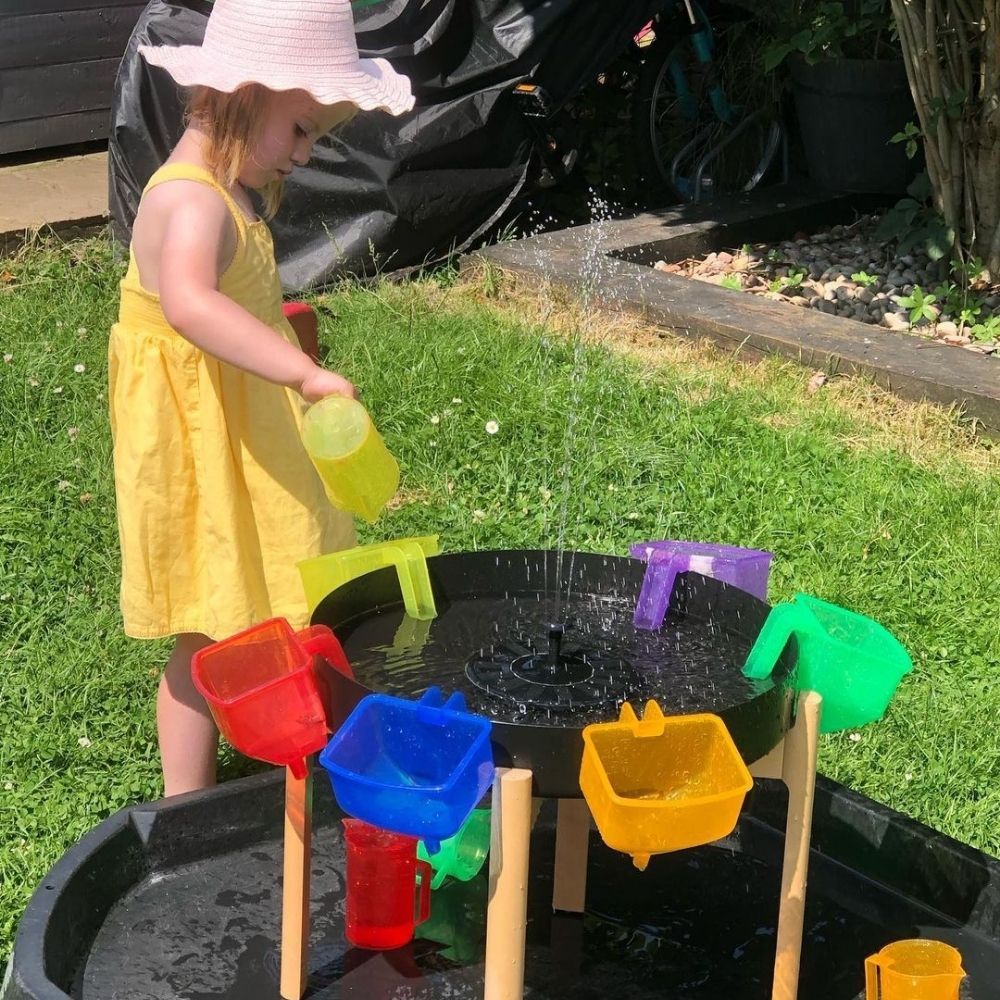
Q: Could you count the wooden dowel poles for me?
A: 4